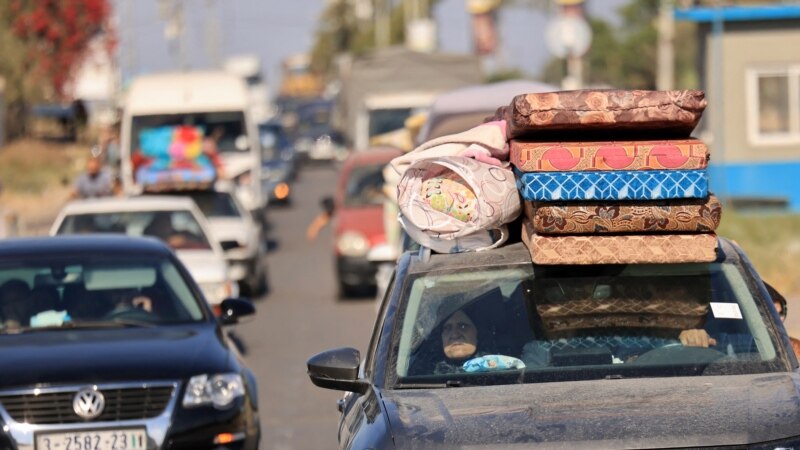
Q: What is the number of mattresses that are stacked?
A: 5